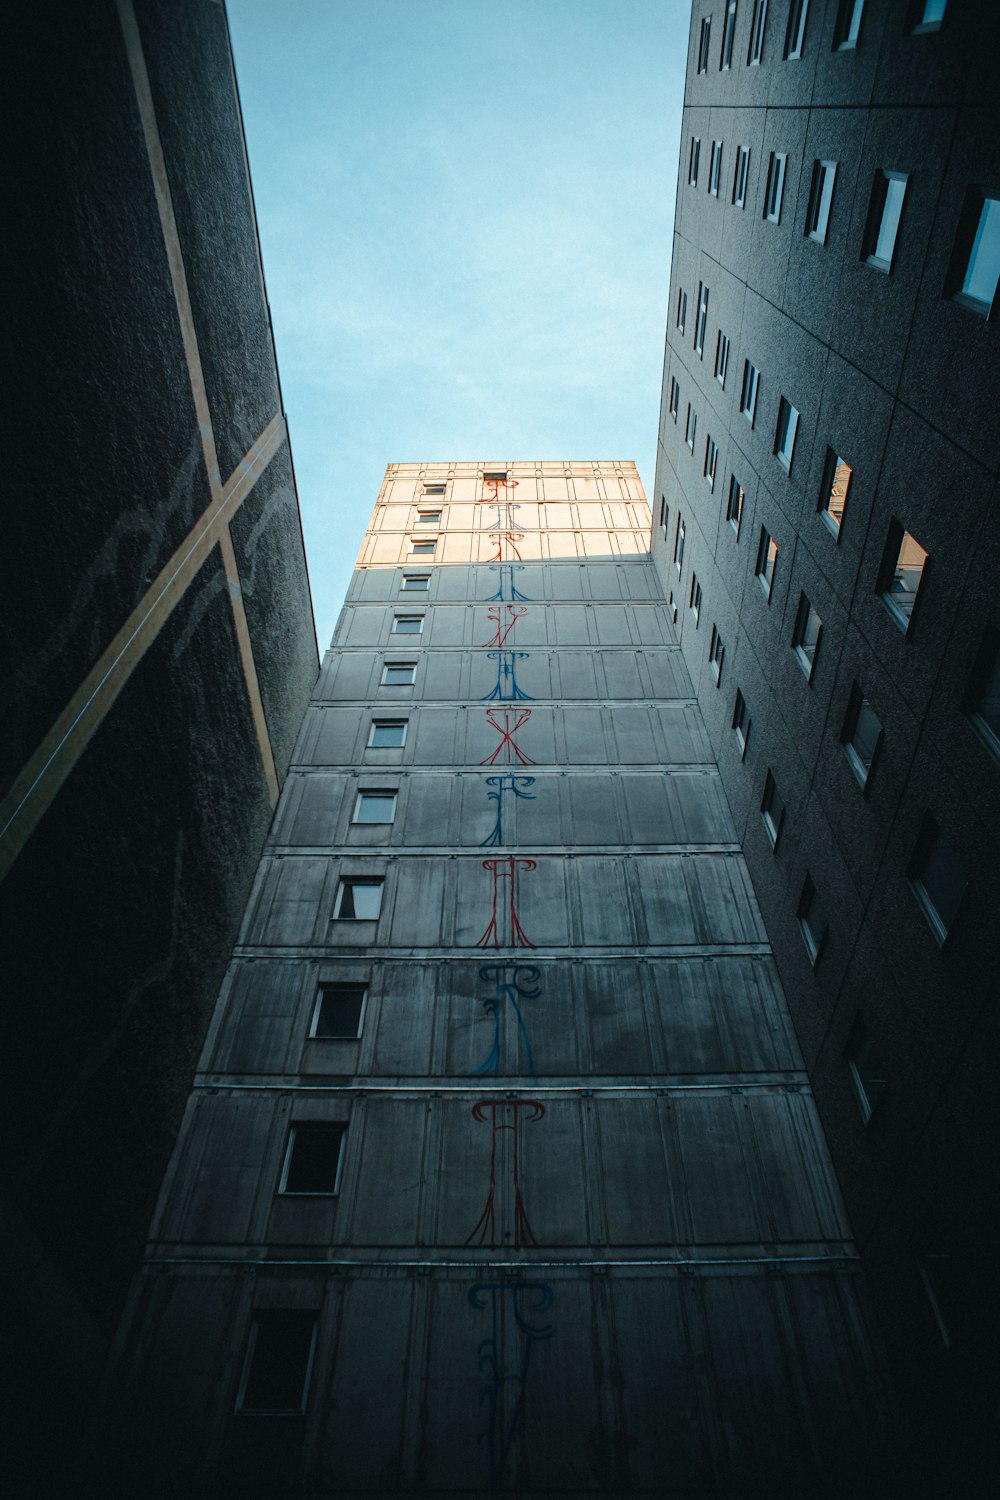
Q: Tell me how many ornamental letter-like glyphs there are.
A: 12